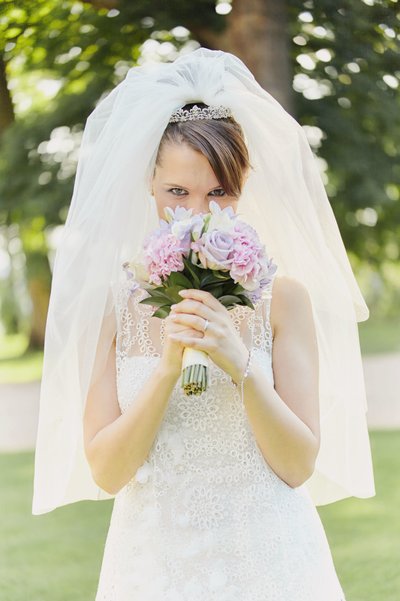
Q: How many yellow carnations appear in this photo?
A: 0